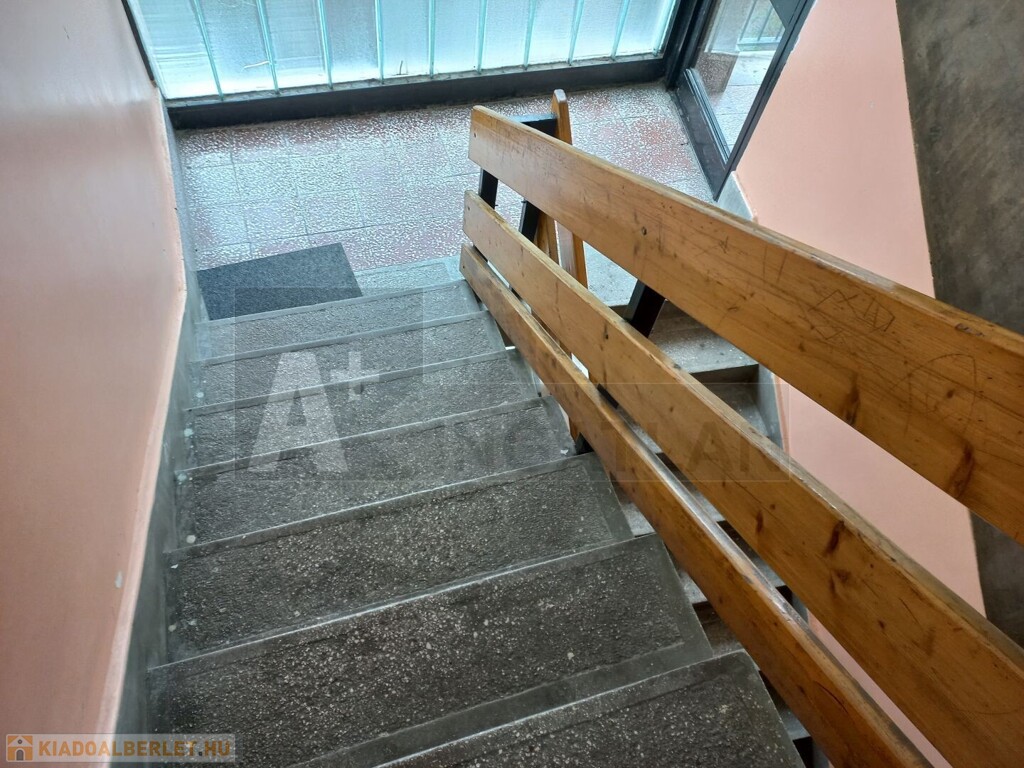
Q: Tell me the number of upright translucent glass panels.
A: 10